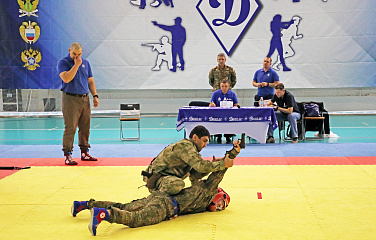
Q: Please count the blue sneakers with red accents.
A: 2